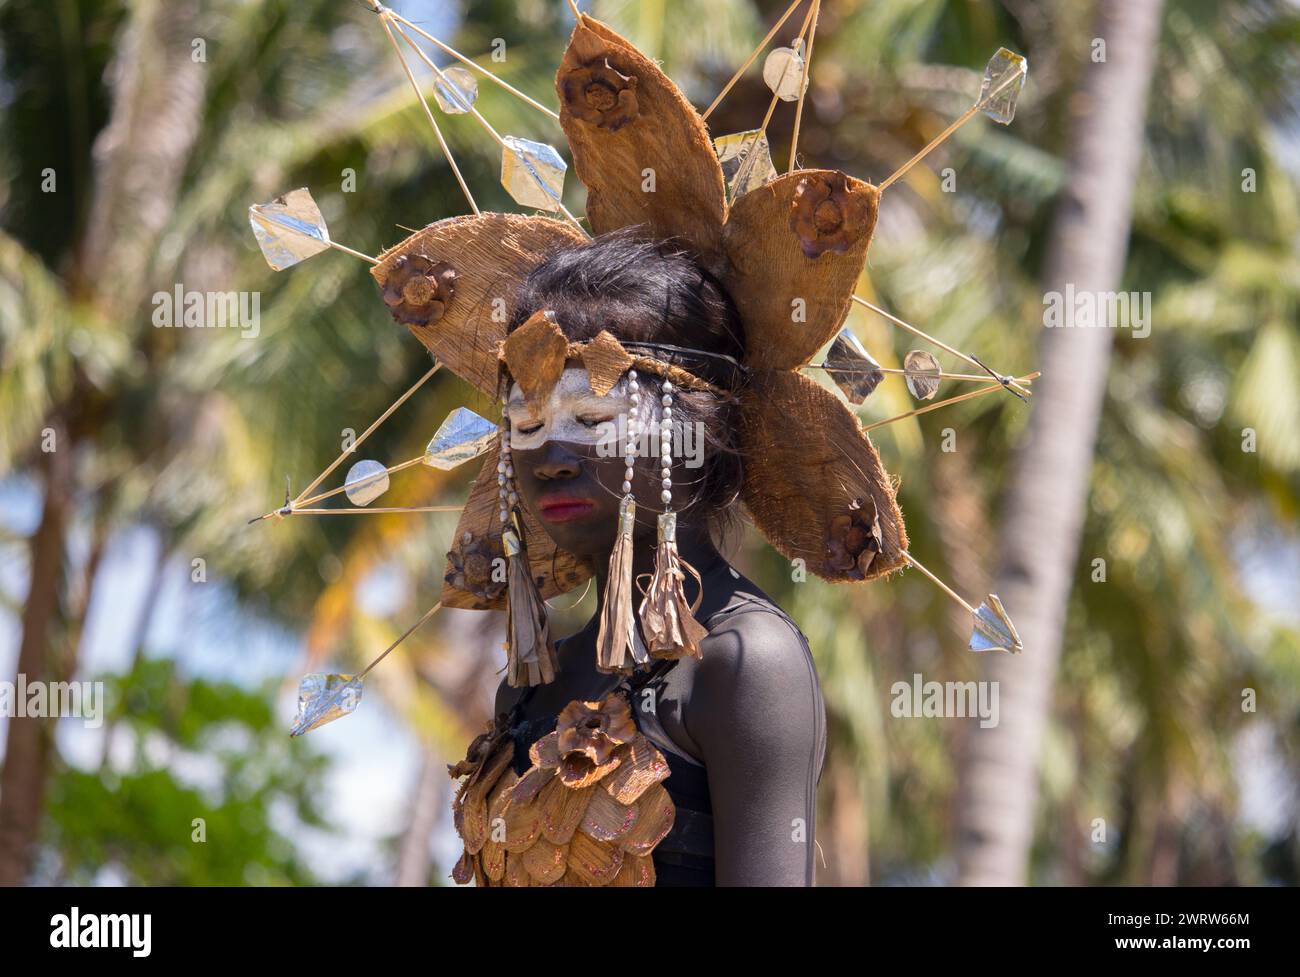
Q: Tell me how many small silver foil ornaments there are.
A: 12